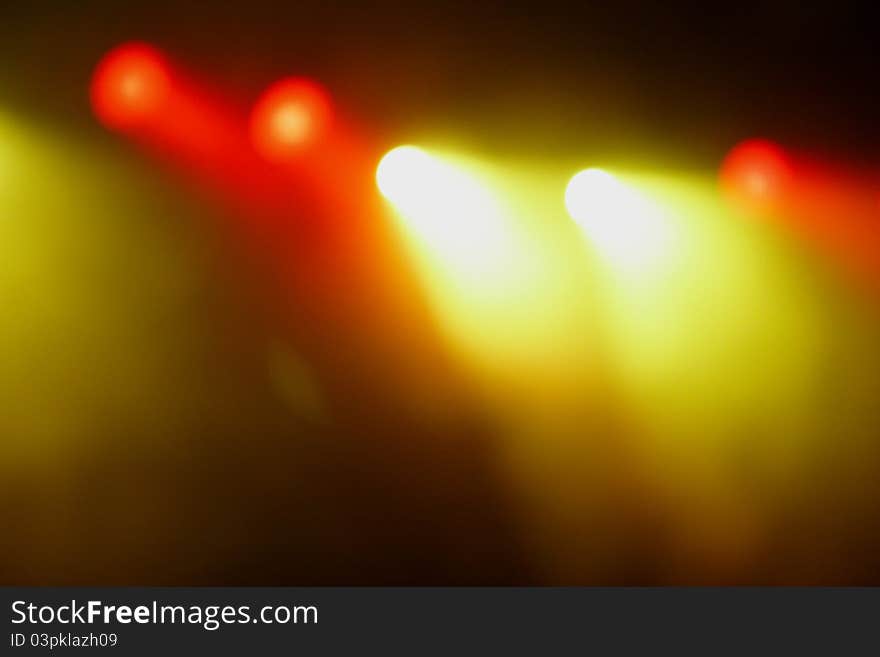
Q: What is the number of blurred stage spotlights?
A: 5